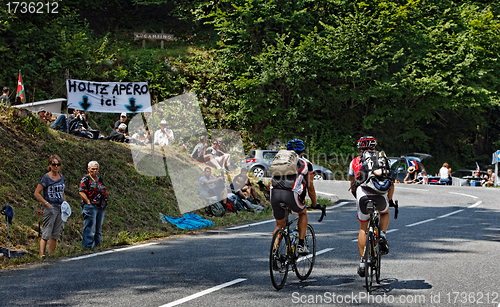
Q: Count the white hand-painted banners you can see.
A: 1